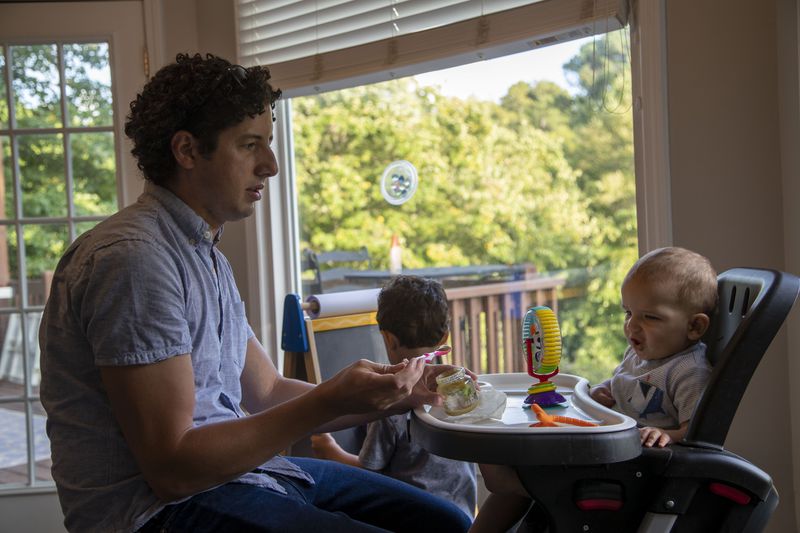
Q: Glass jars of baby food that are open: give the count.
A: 1